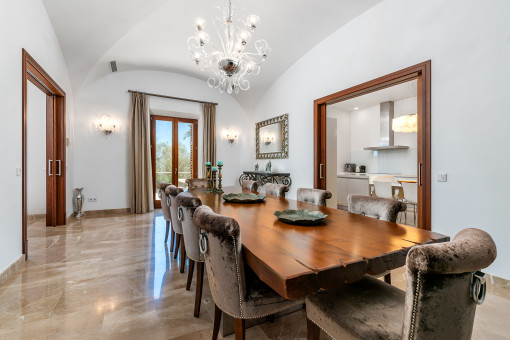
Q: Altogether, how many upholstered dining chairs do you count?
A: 10